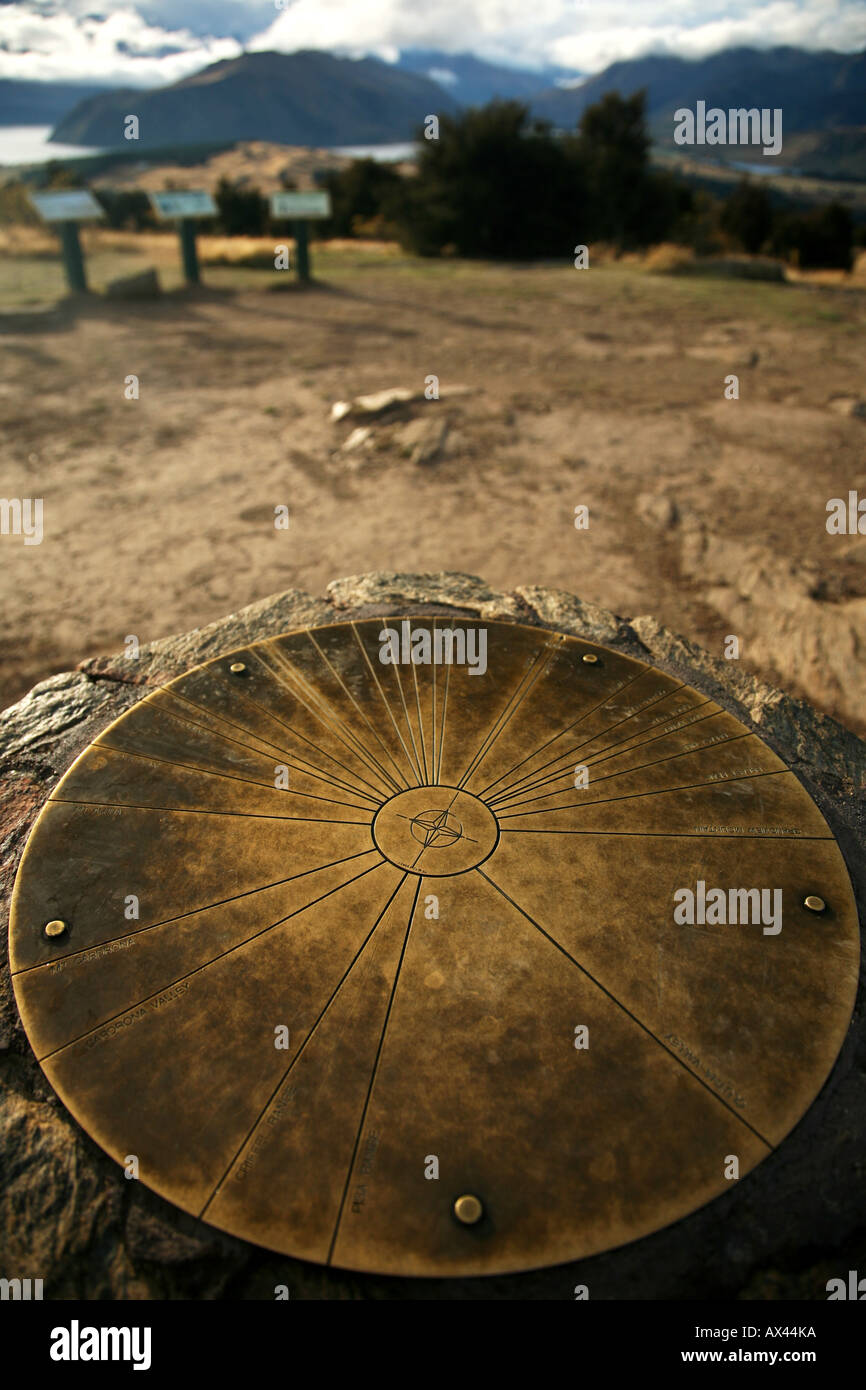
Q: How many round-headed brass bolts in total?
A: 5